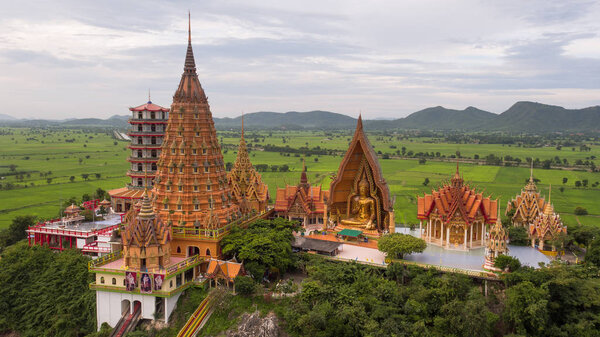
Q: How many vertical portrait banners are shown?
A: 3